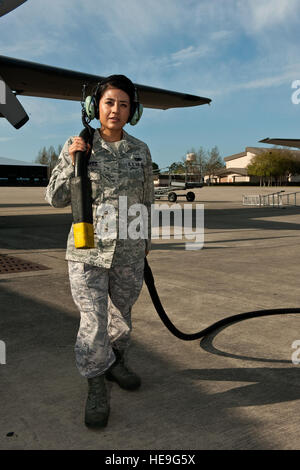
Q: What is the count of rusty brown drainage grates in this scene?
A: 1